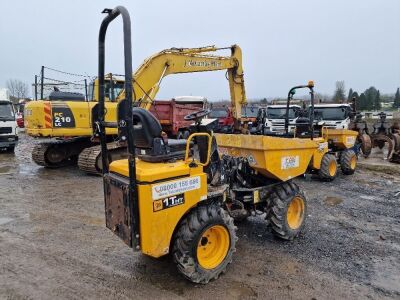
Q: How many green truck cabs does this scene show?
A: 0